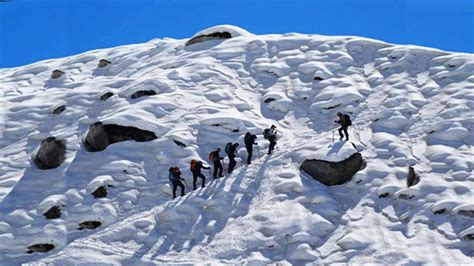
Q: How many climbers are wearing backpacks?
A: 7